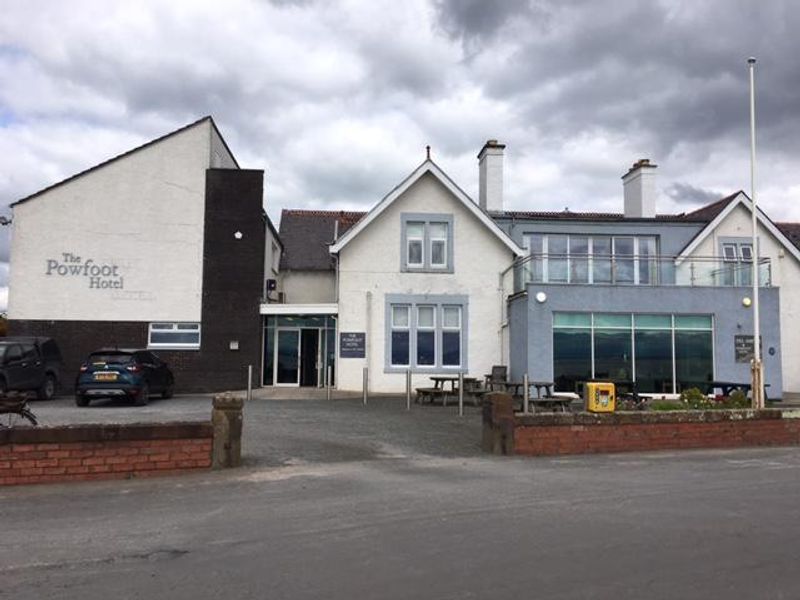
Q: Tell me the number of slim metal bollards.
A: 6